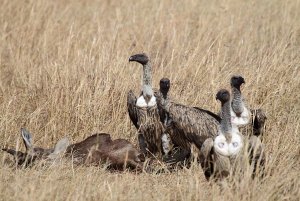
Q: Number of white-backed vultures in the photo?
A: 4